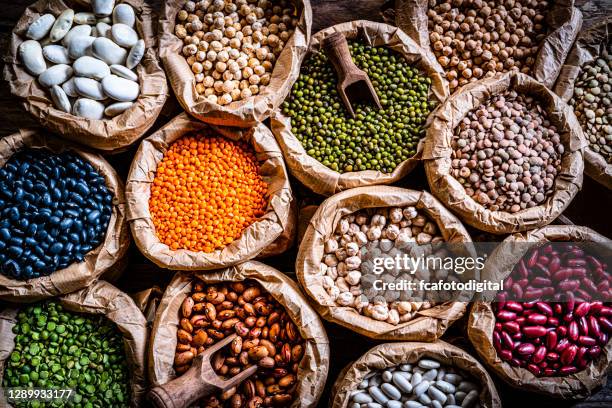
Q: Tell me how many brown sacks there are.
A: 13